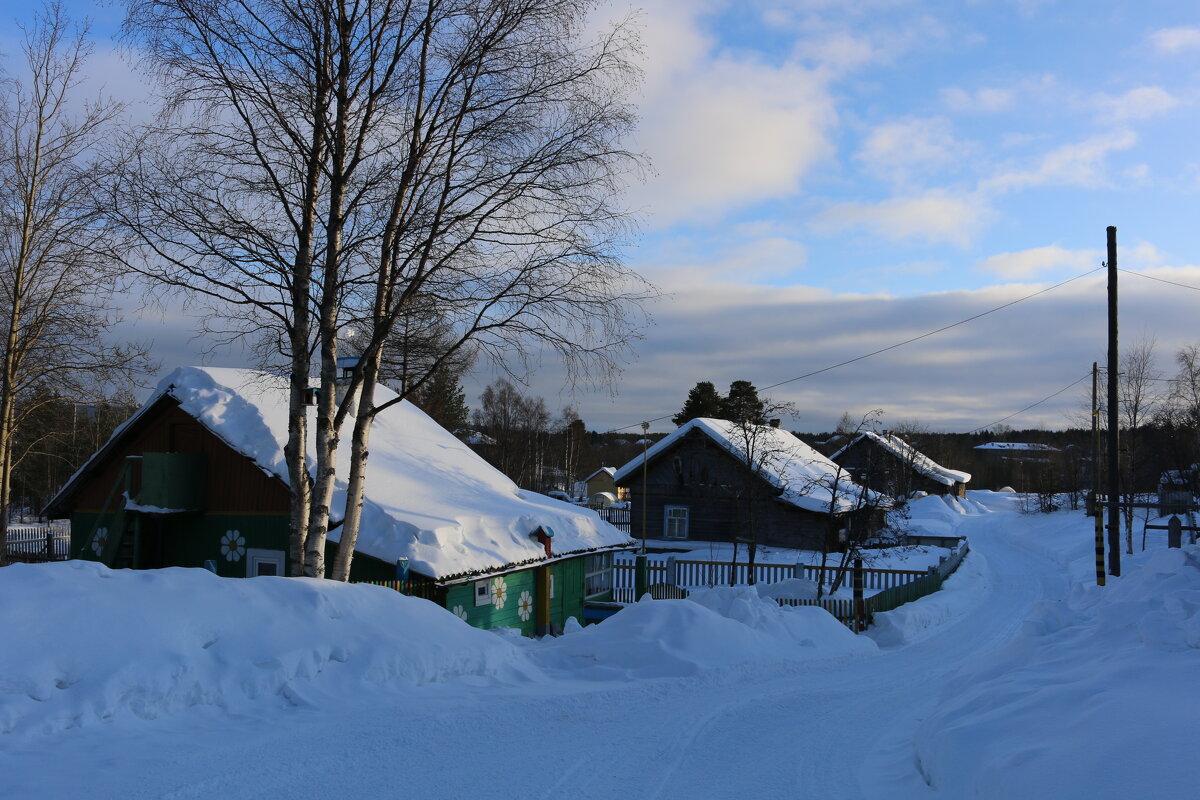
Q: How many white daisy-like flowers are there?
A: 5